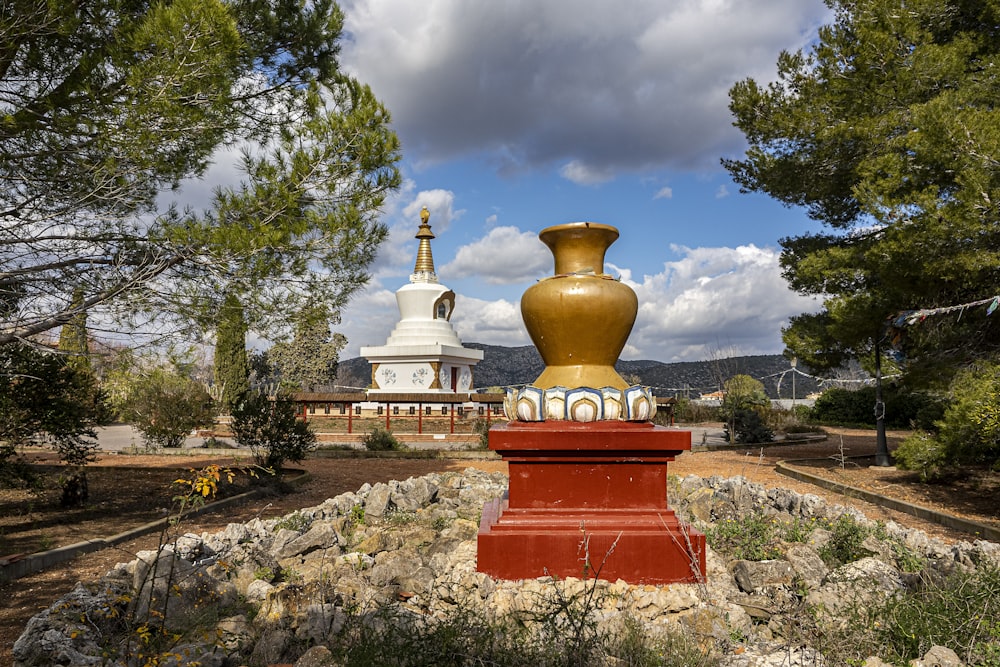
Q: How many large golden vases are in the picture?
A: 1